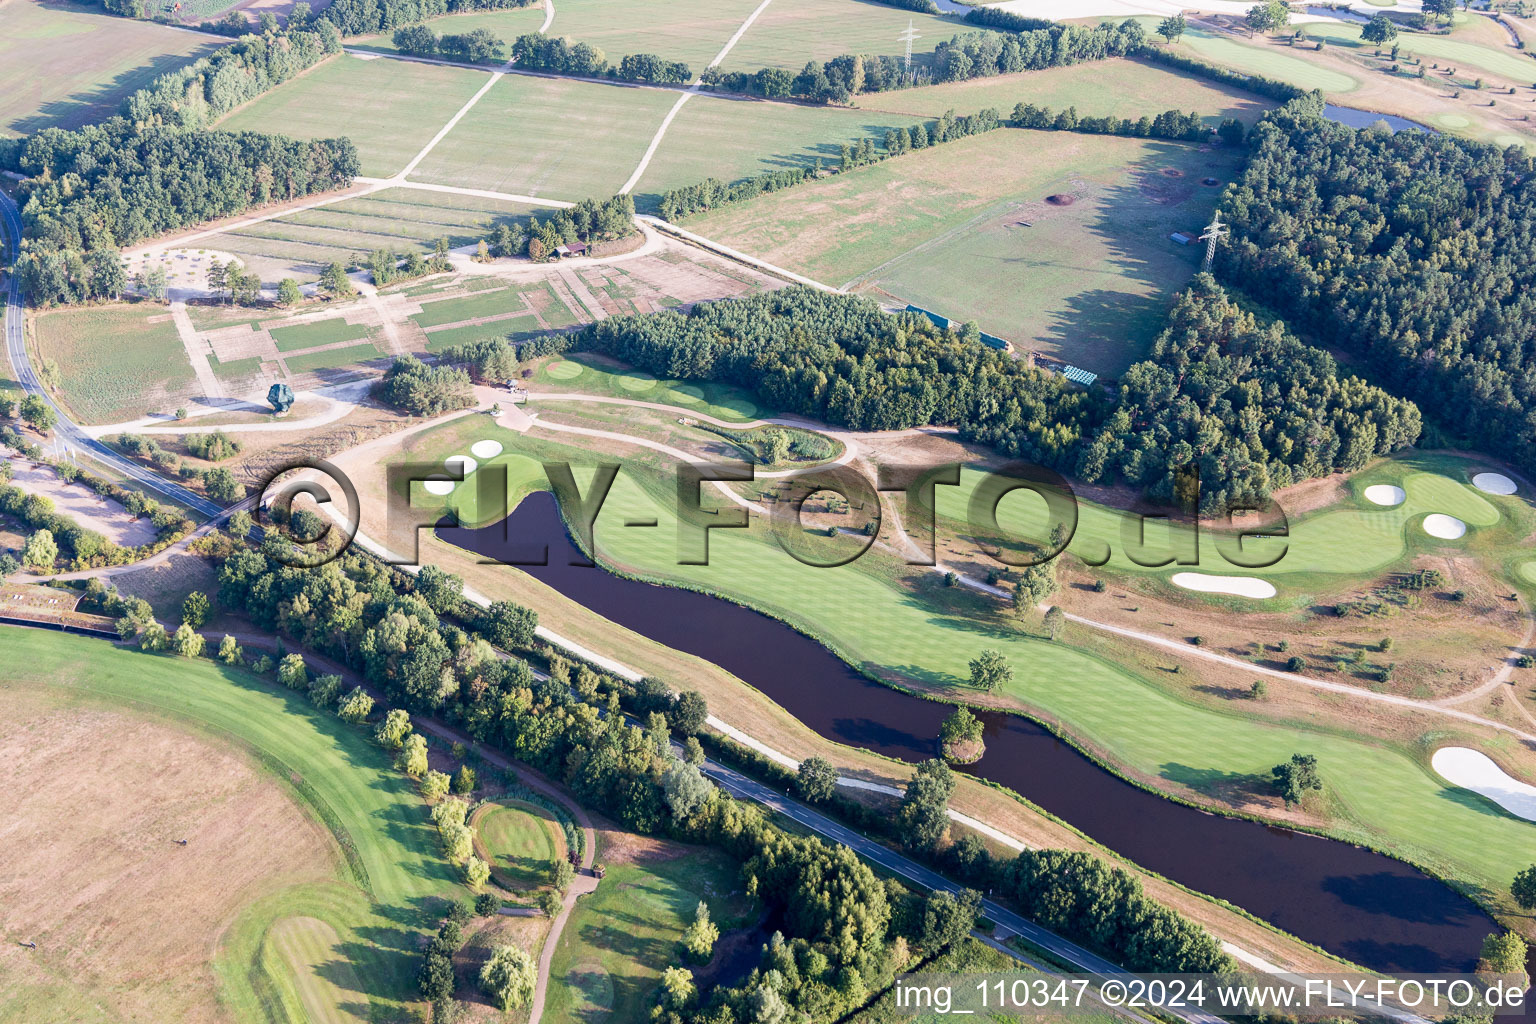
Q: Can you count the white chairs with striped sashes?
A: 0